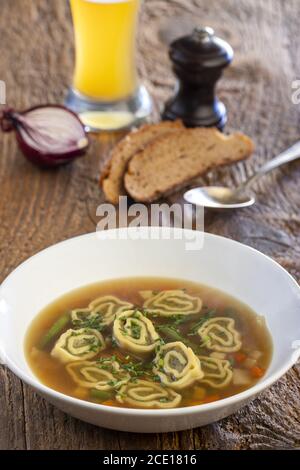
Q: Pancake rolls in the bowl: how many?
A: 9